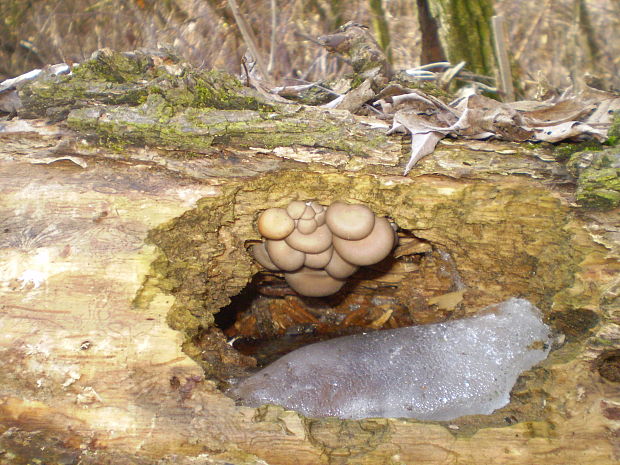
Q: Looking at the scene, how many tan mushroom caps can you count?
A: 14